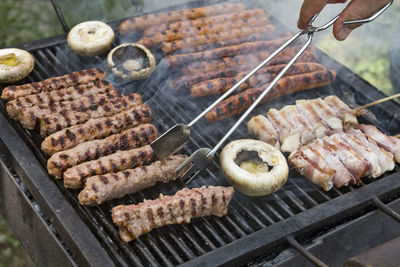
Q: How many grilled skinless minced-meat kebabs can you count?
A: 9